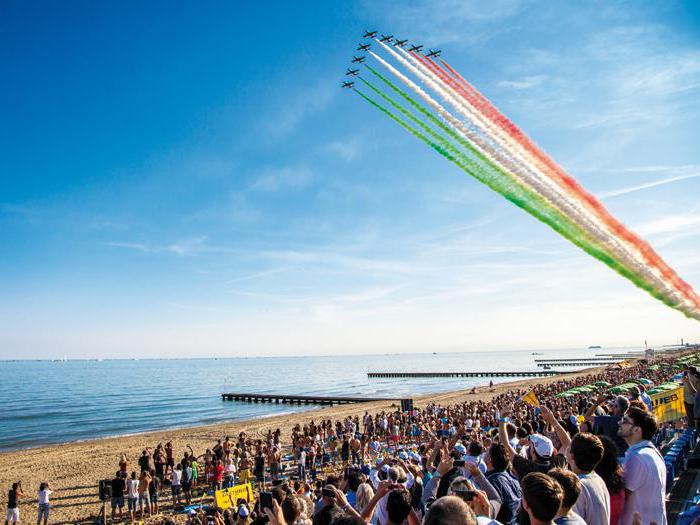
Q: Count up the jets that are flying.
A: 9